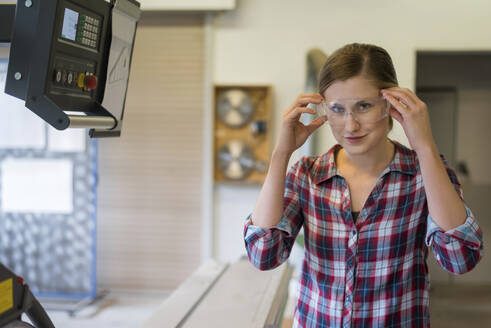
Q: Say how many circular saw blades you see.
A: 2